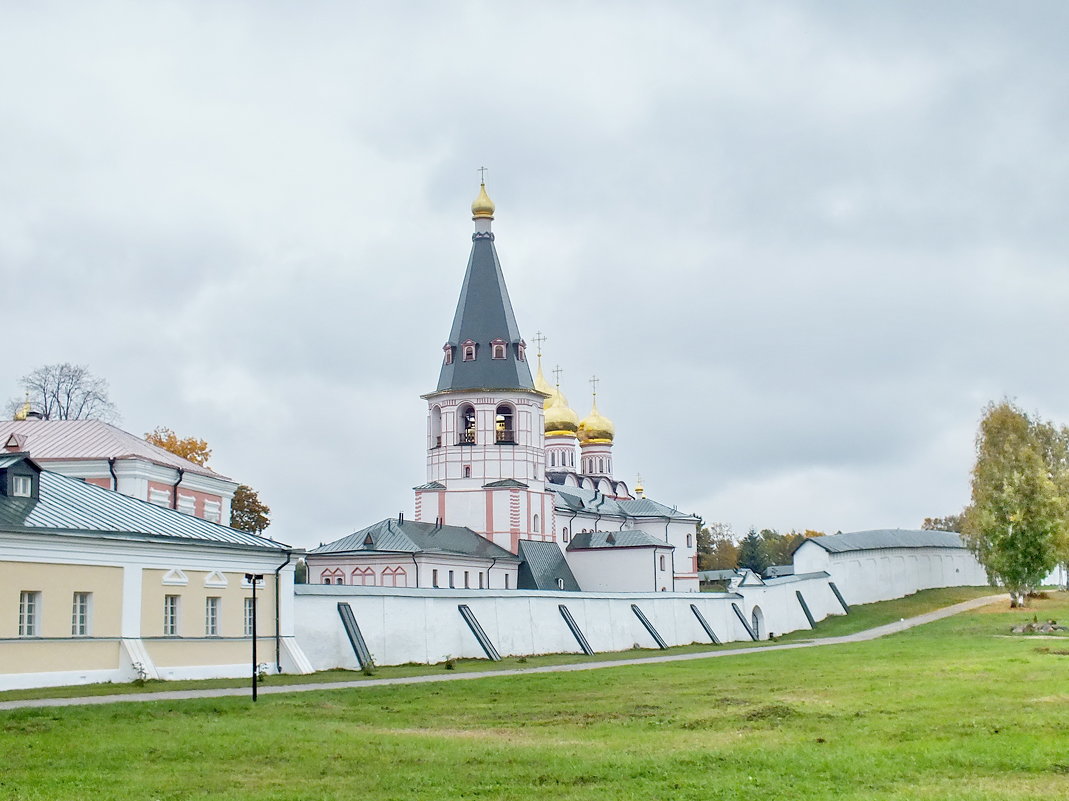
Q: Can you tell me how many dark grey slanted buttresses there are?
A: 8